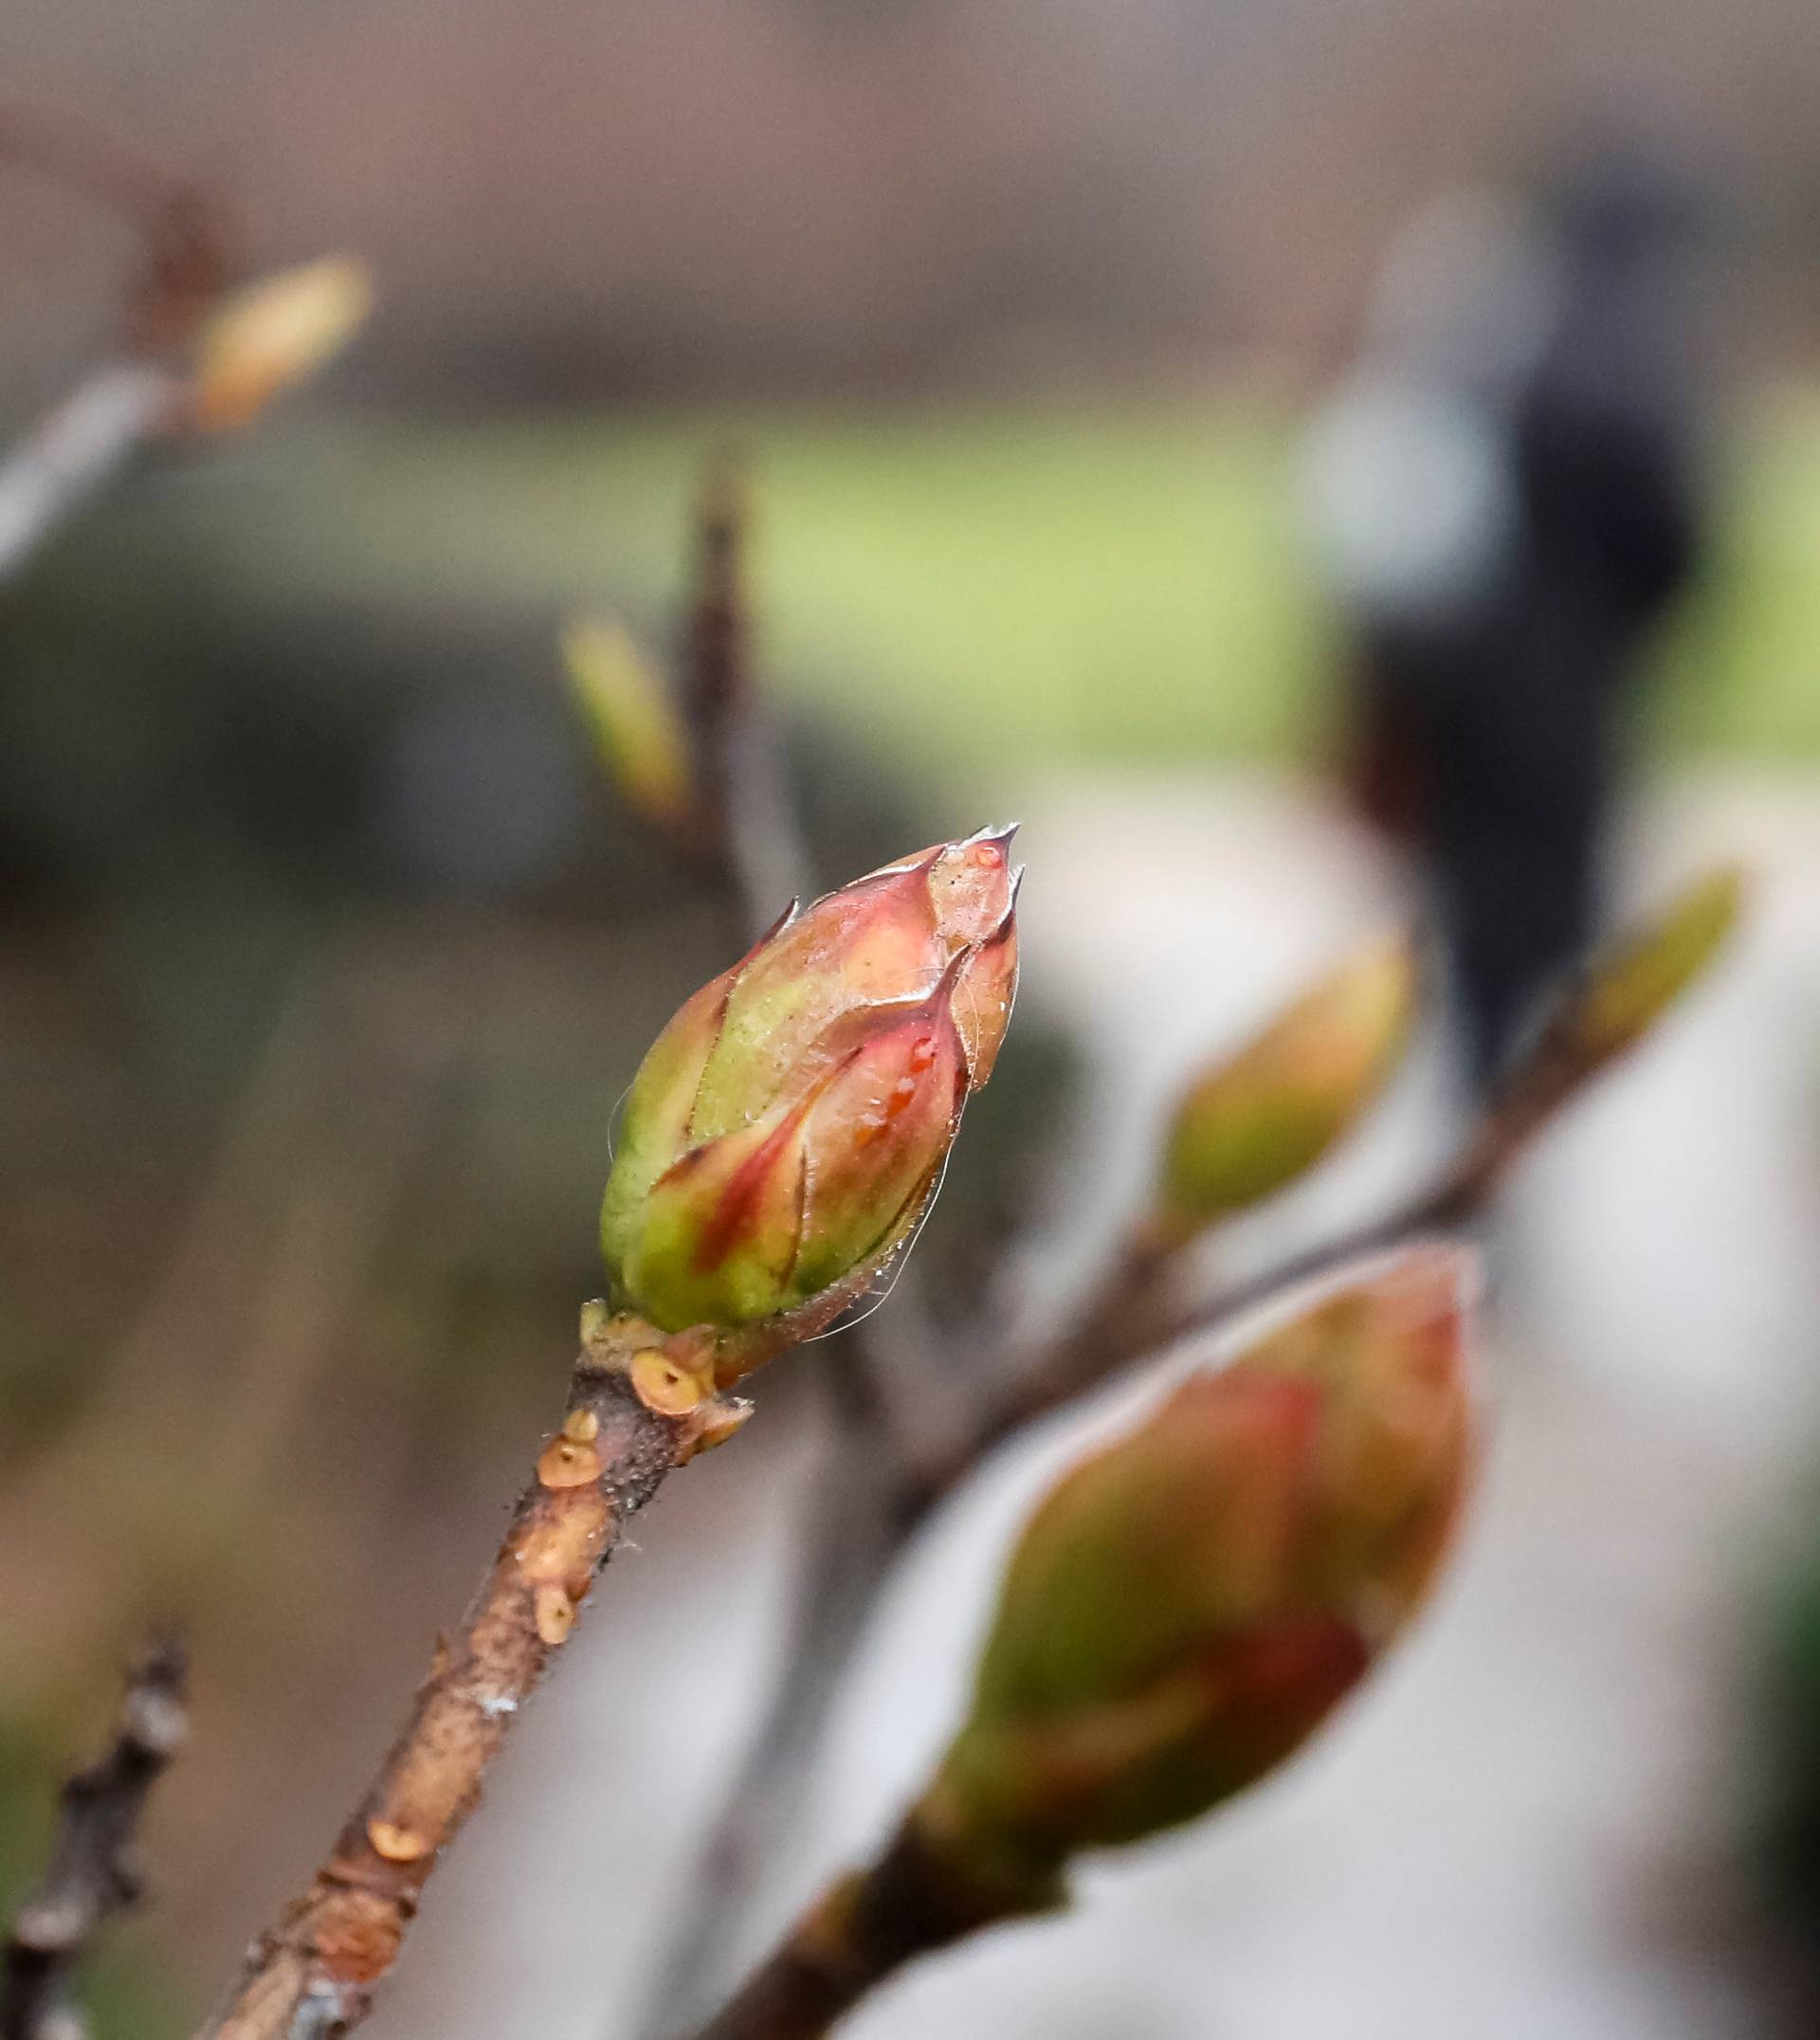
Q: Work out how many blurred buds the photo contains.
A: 5